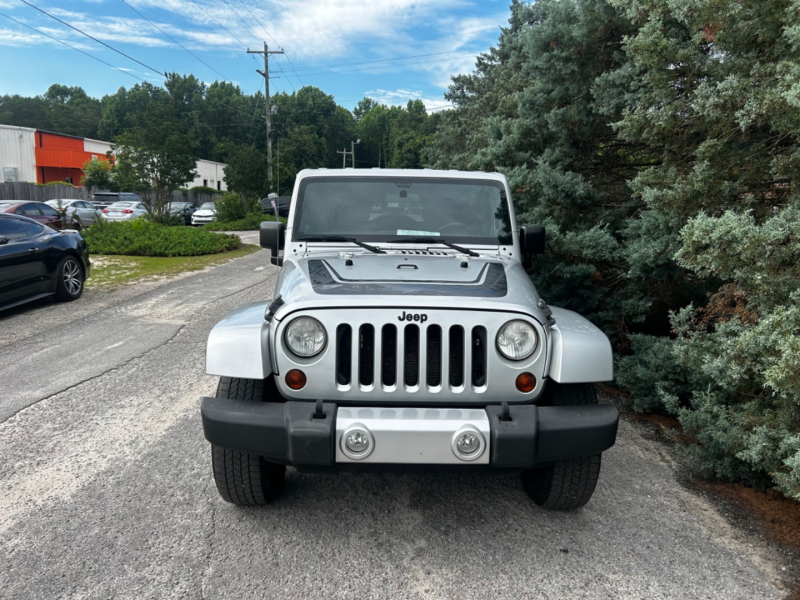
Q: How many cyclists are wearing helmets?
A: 0